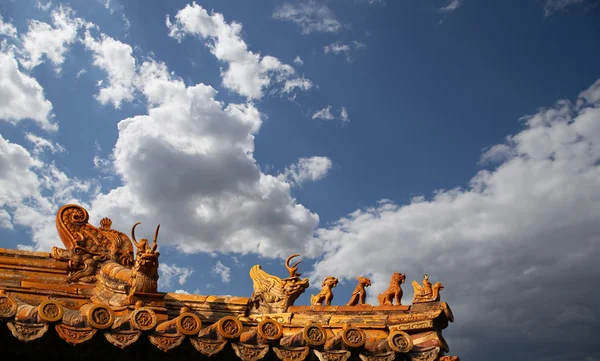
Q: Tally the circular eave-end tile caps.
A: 10